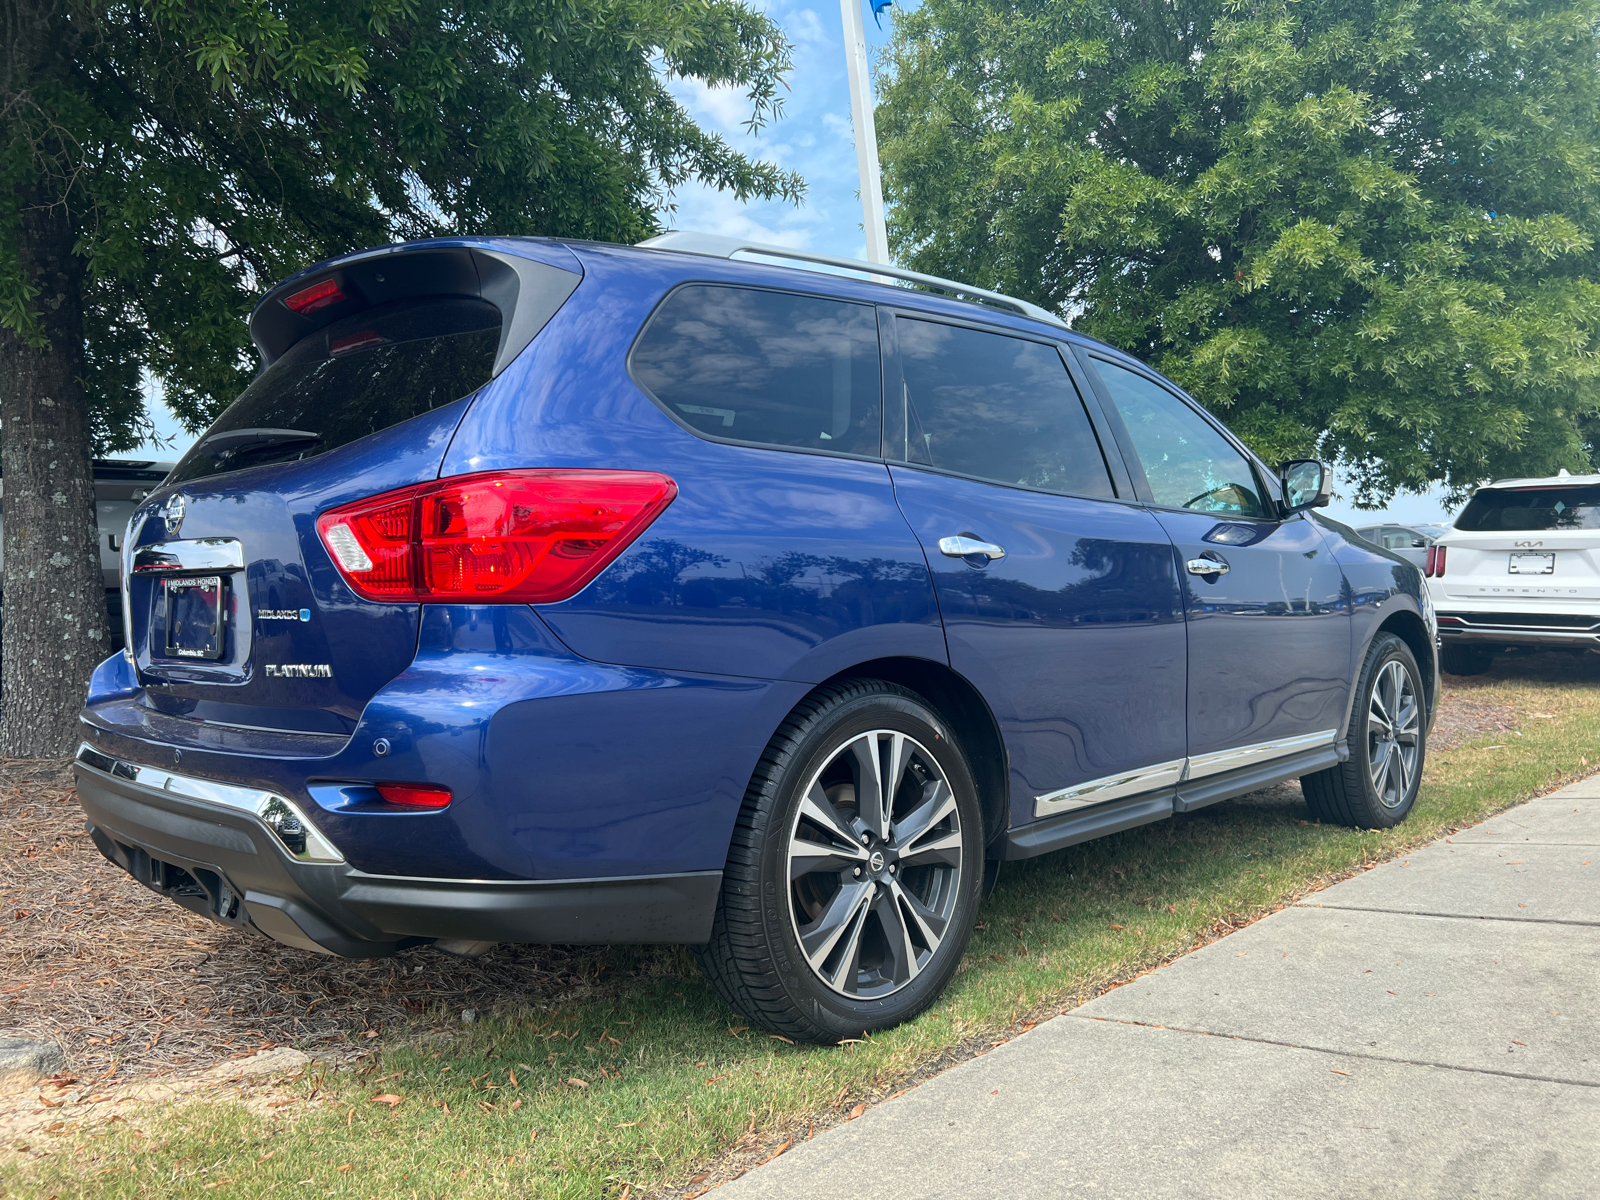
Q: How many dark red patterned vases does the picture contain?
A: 0